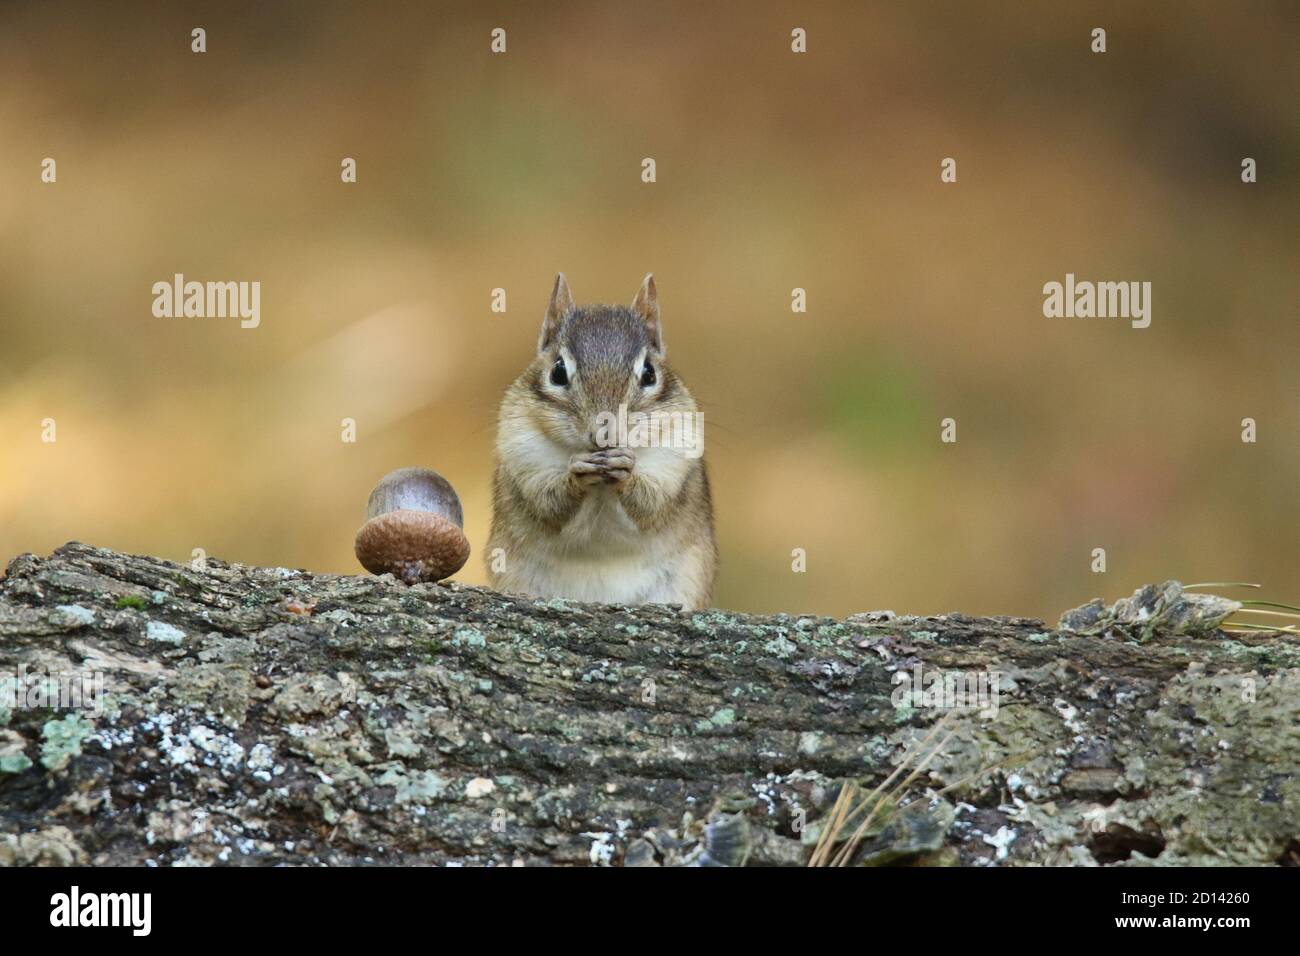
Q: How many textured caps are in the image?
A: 1